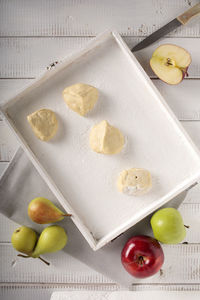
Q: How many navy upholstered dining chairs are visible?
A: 0